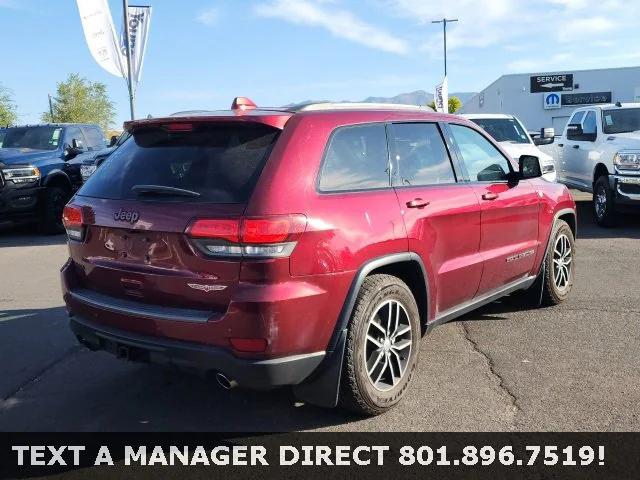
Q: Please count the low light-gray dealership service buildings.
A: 1